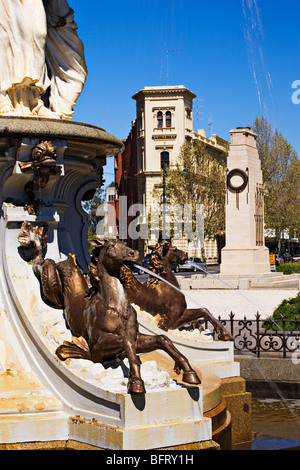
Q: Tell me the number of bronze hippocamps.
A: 2